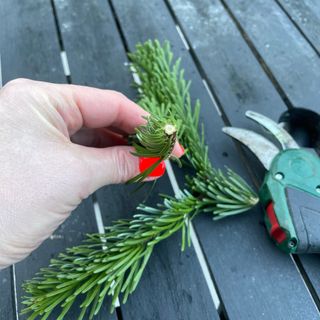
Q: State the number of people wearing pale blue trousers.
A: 0